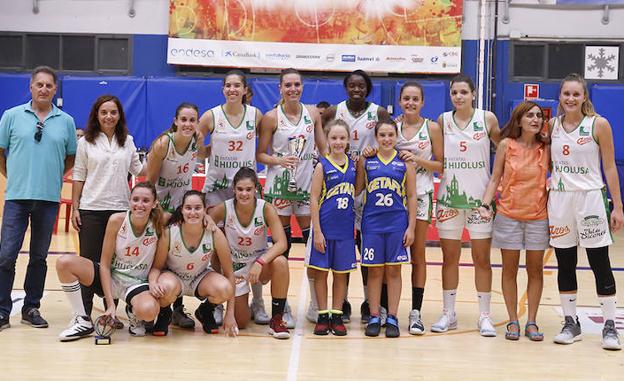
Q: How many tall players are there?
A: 10